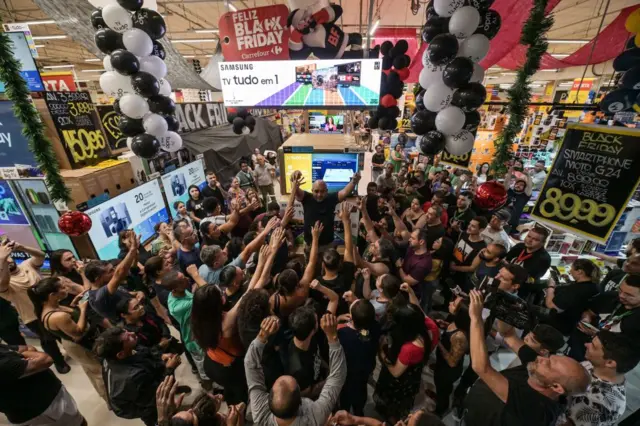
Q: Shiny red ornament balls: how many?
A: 2